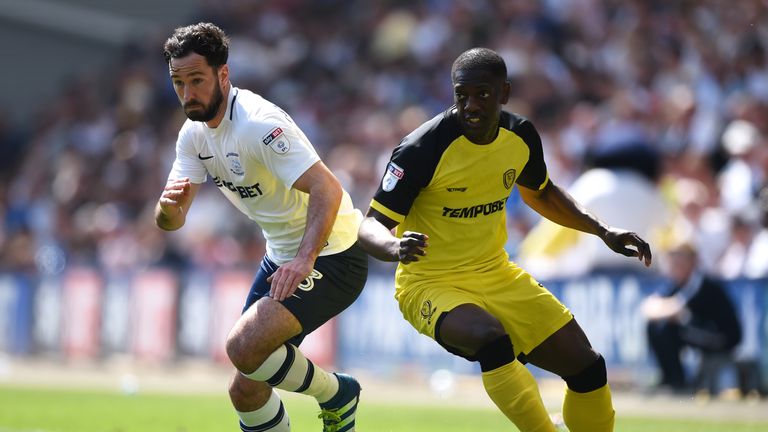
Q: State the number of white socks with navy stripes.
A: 2